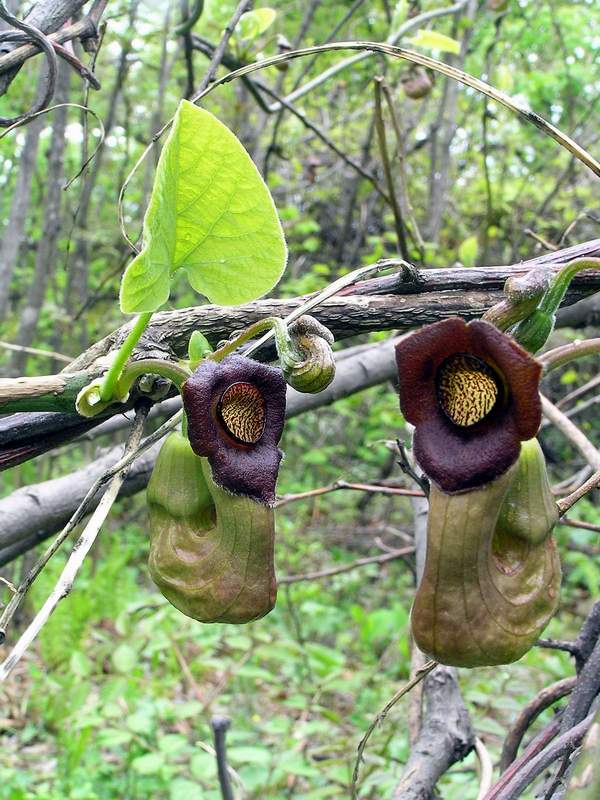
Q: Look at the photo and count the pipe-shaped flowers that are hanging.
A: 2